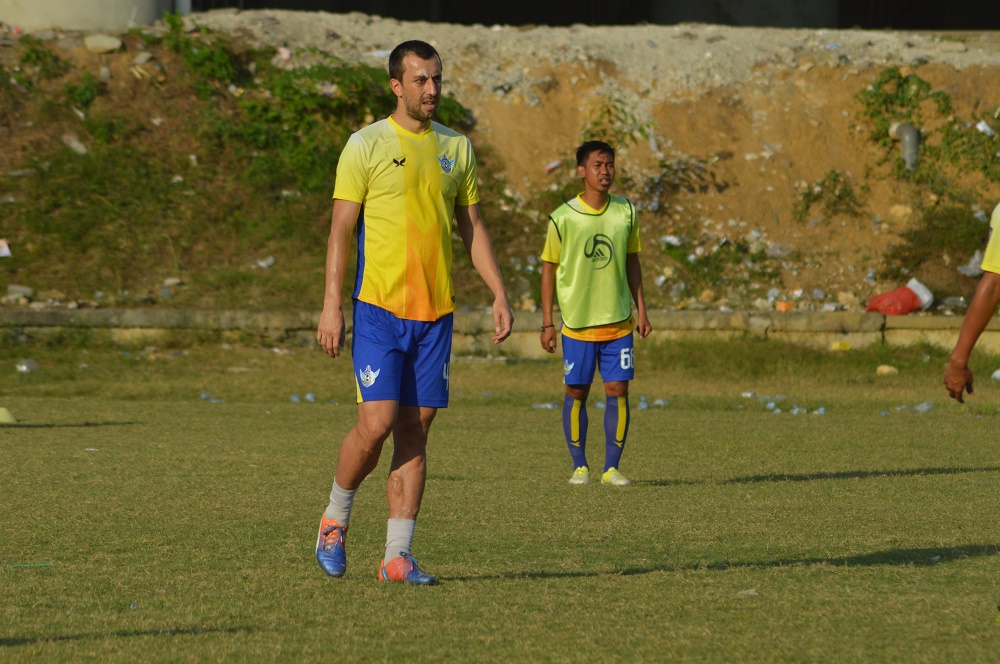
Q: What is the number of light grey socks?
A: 2